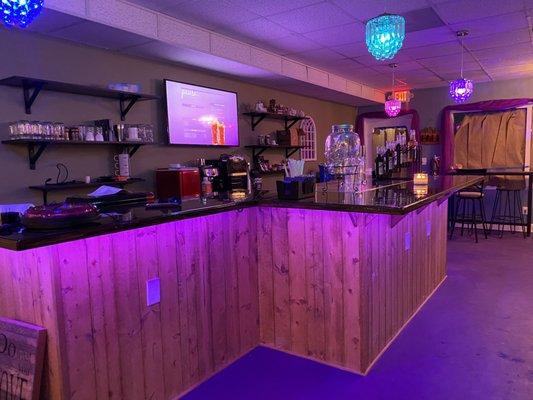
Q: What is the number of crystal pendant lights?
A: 4